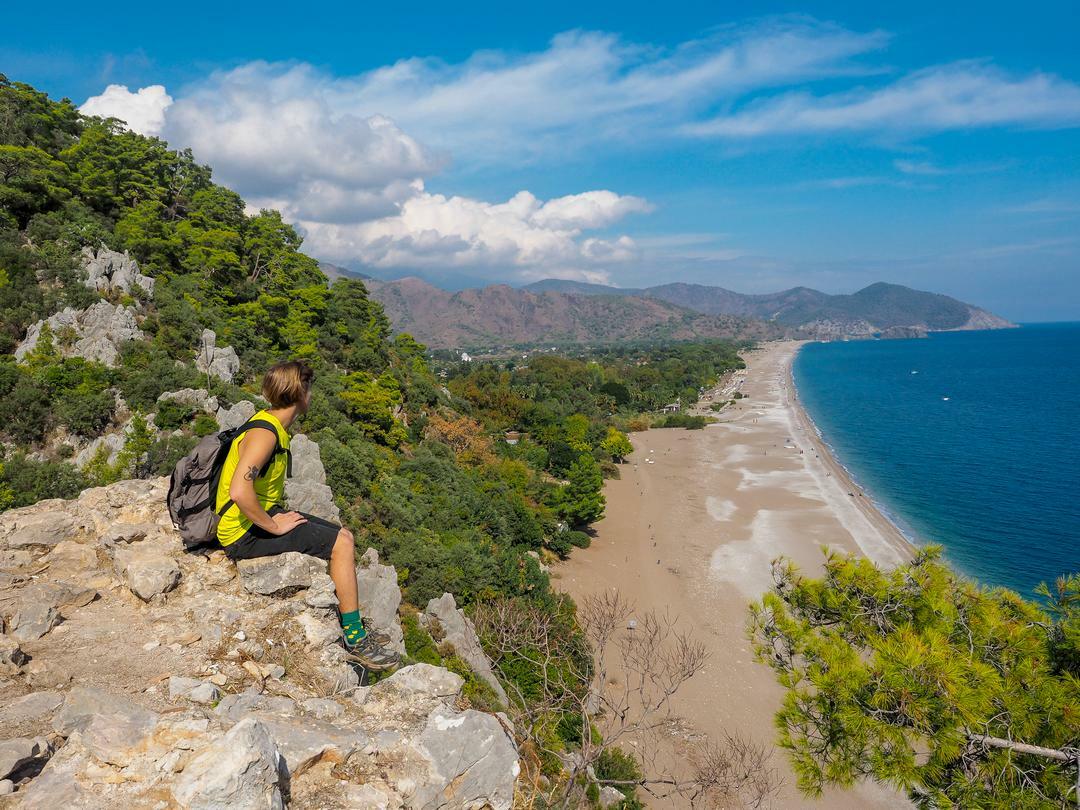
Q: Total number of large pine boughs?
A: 1